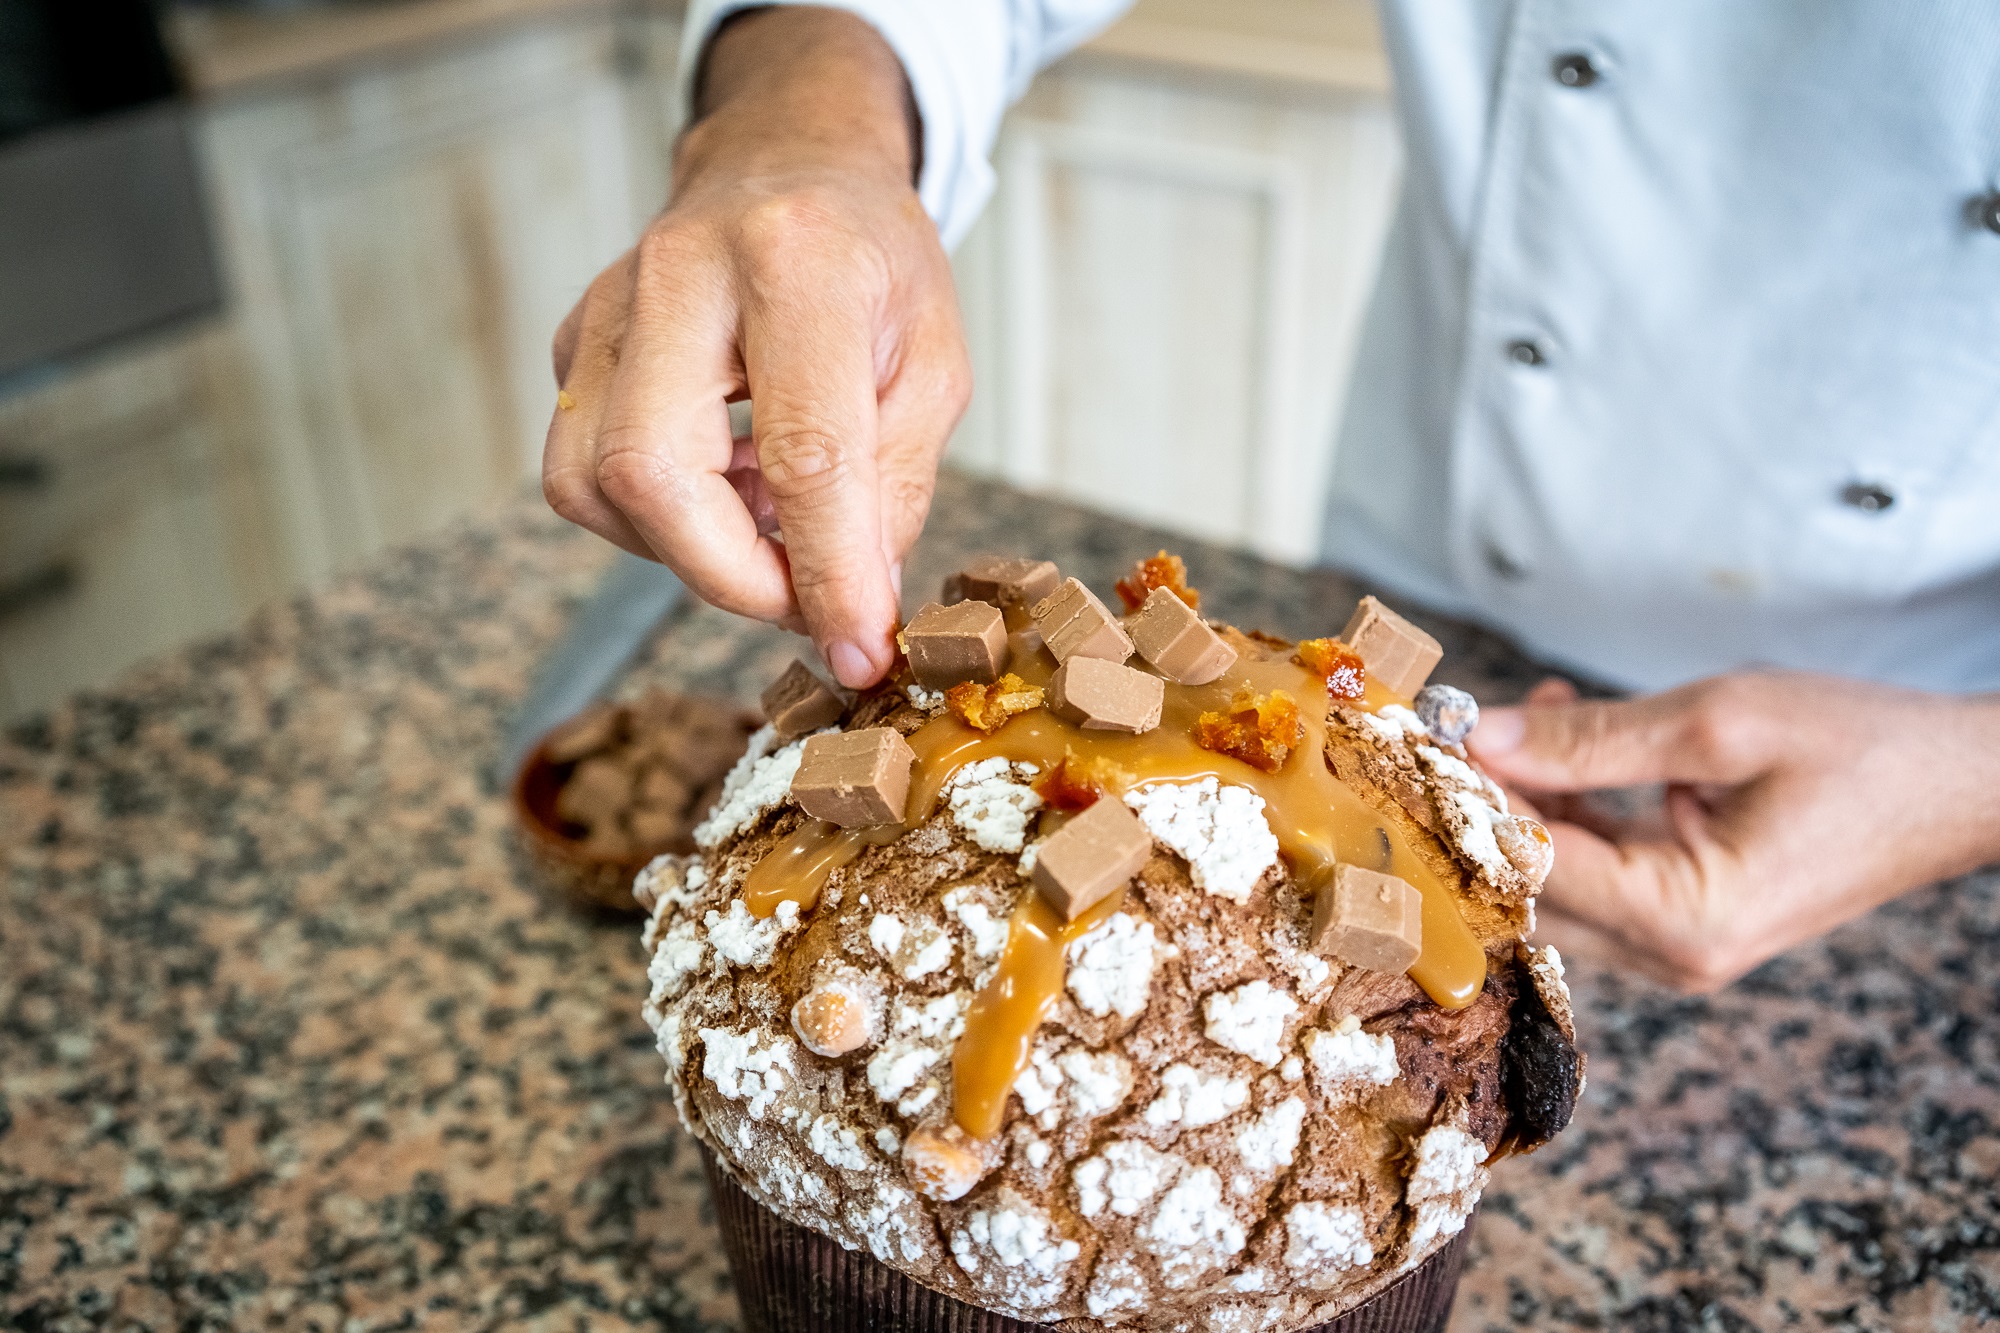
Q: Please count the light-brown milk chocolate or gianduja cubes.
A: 10